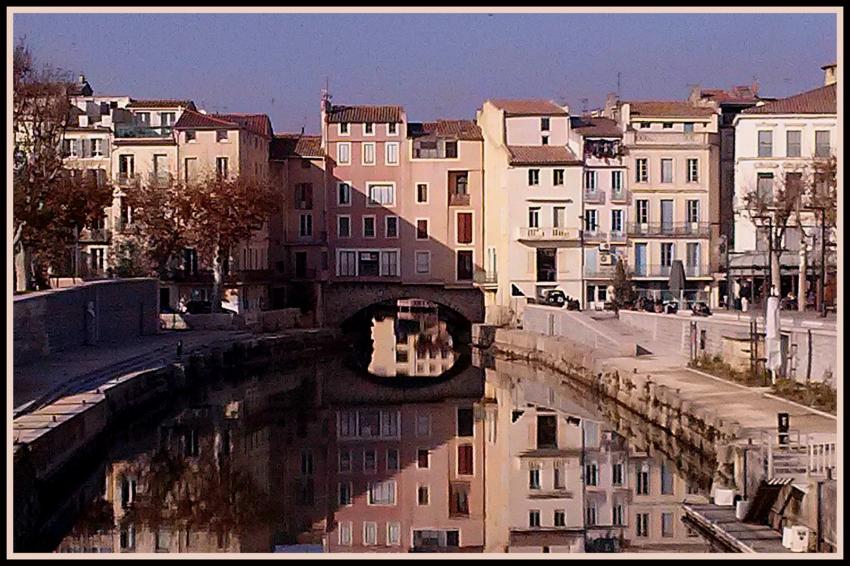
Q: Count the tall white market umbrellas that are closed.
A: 1